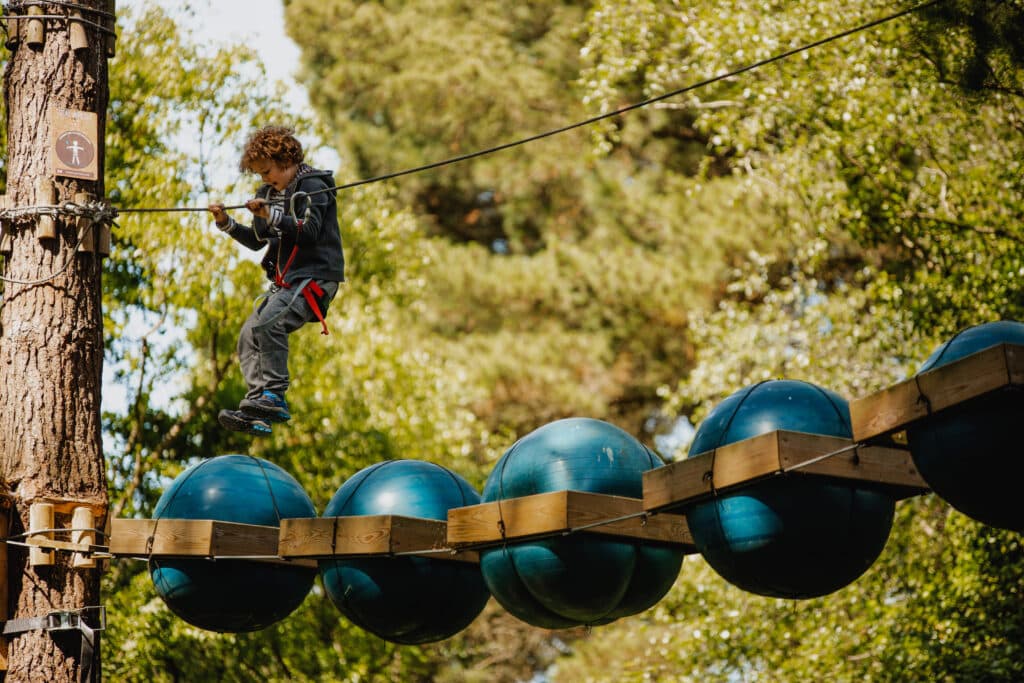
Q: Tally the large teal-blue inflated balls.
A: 5